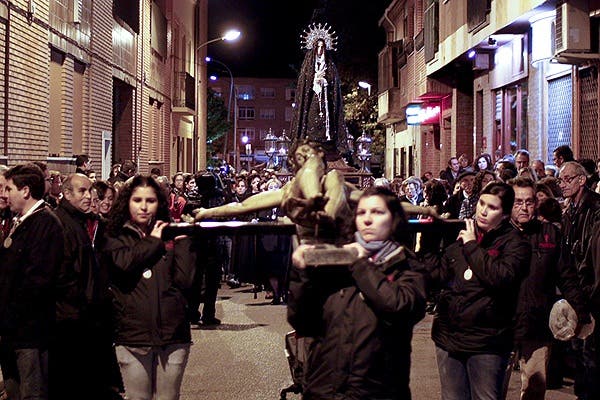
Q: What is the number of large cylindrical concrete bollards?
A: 0